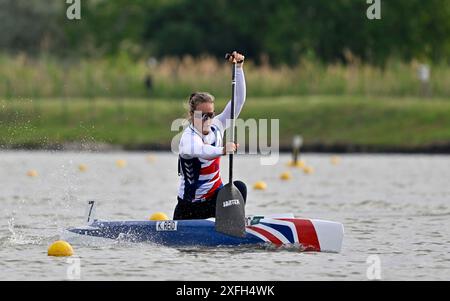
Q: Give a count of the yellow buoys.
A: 11